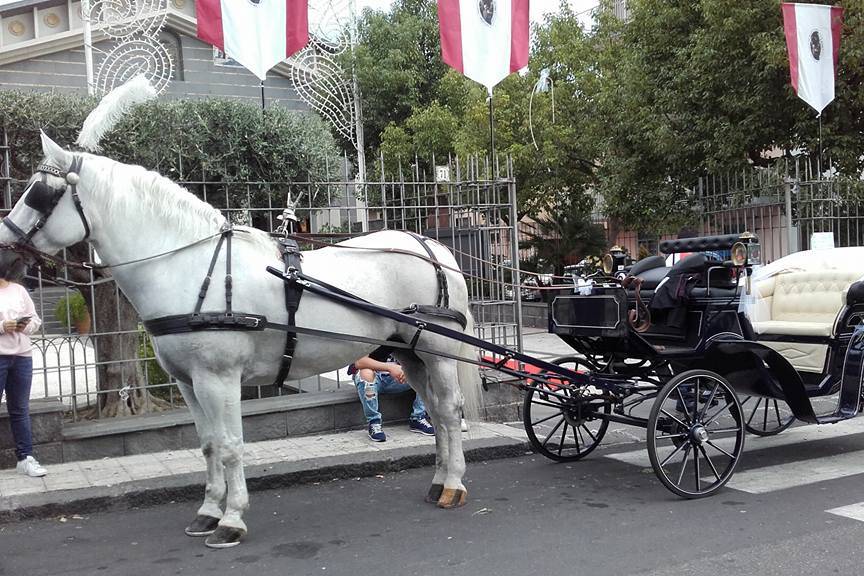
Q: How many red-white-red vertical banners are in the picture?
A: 3